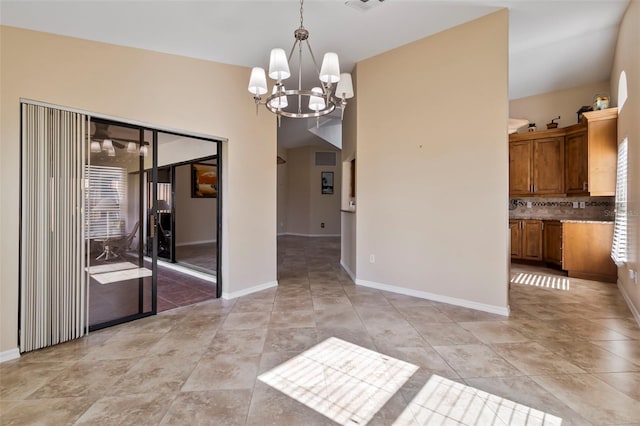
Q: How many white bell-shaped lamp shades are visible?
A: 6